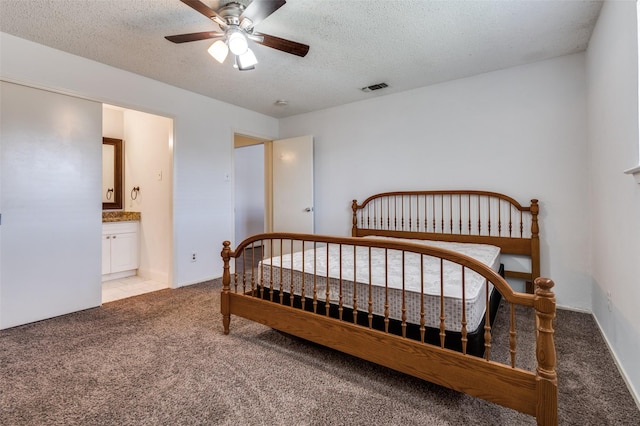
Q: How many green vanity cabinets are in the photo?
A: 0